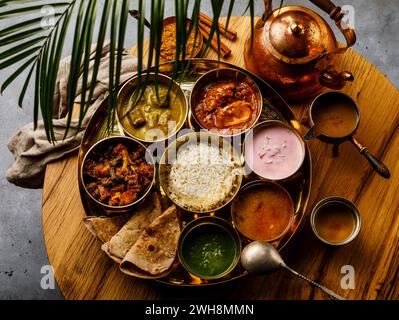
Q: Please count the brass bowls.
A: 7